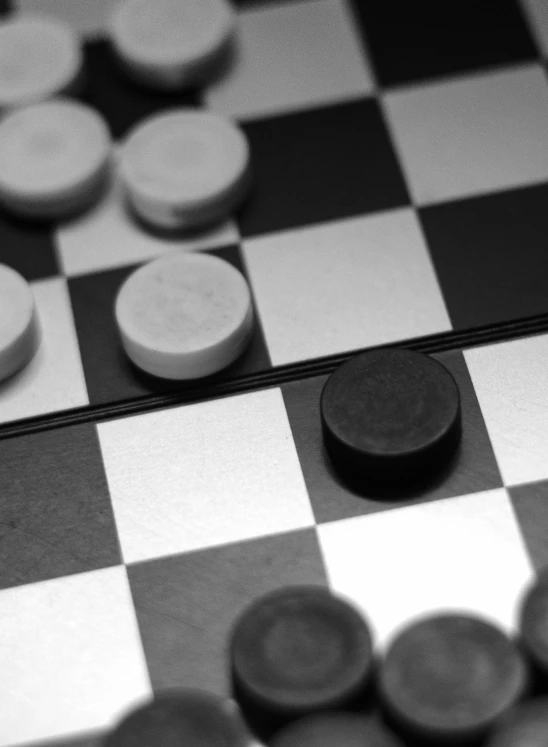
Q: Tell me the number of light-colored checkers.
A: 6